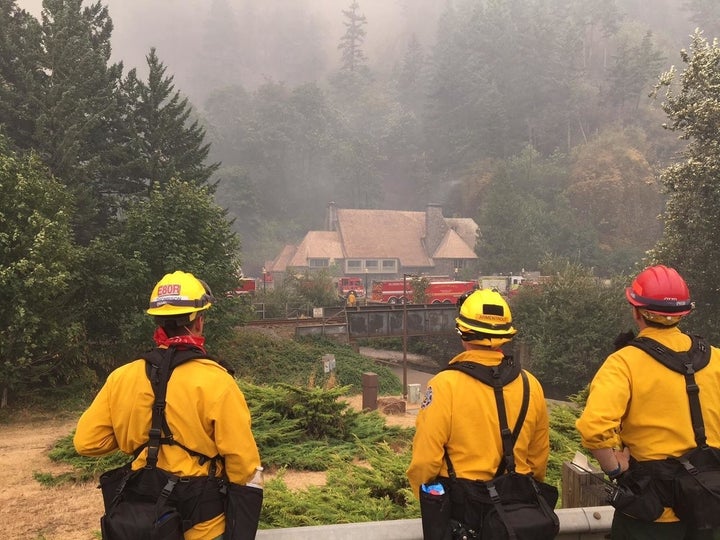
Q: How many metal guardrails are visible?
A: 1